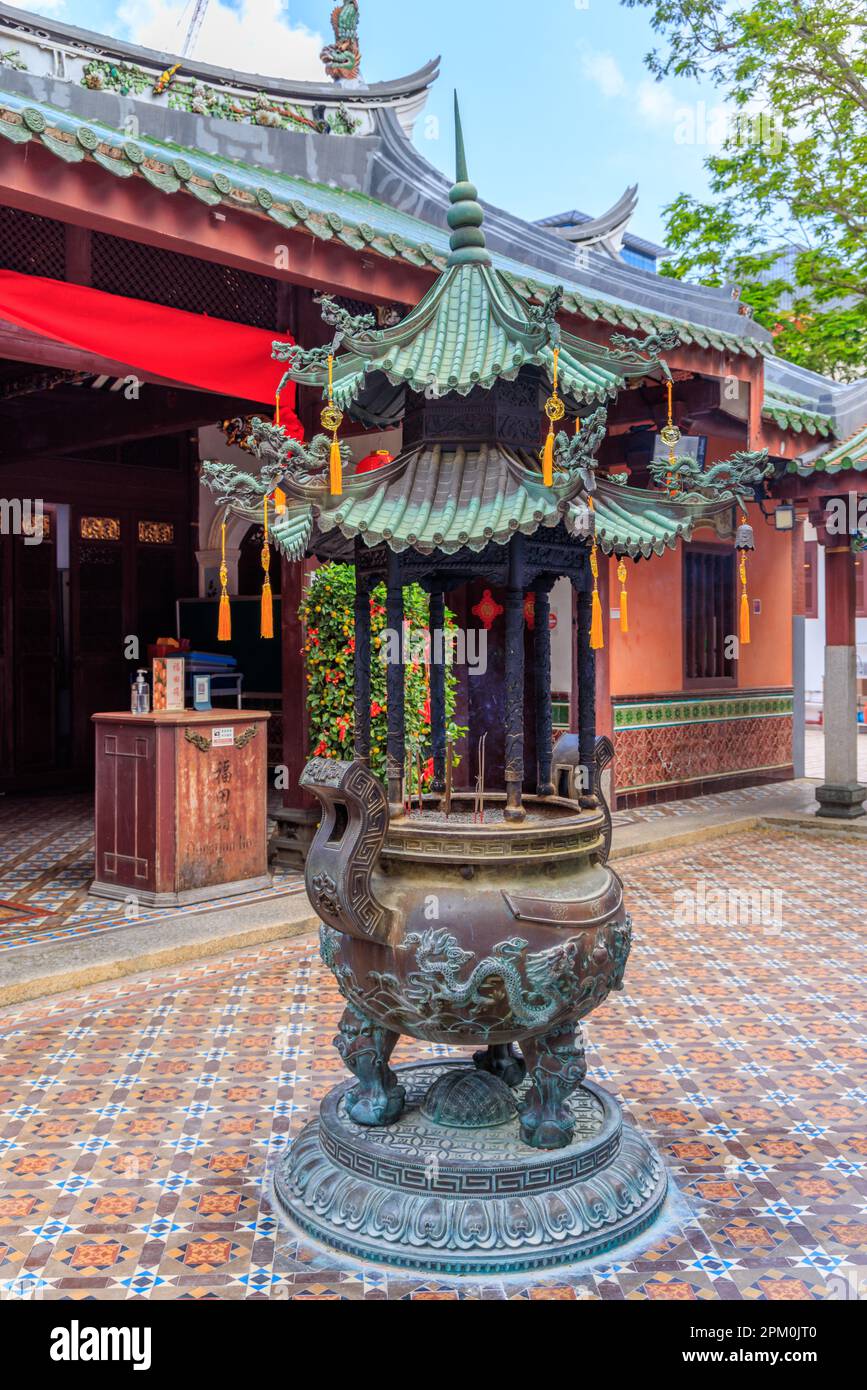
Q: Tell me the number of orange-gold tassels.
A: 9